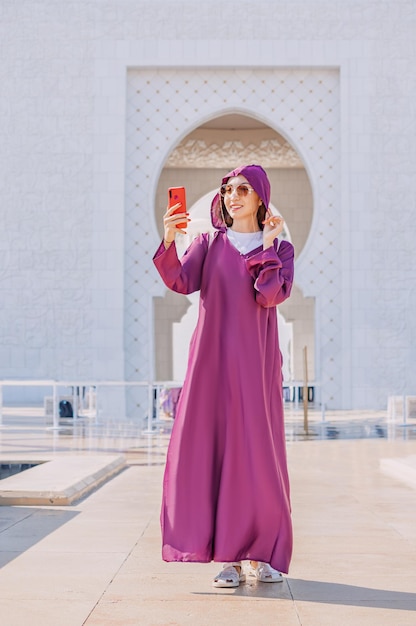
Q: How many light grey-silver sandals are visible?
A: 2